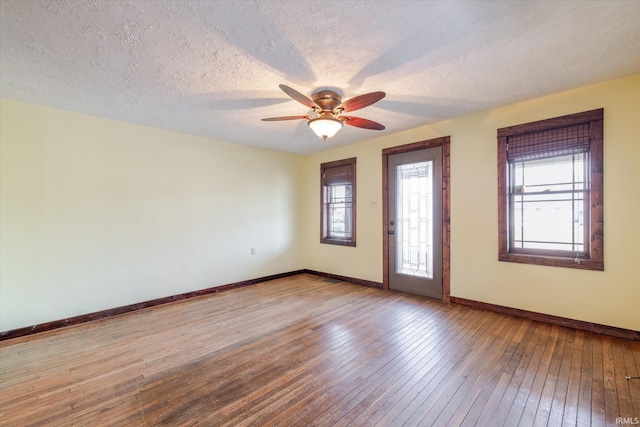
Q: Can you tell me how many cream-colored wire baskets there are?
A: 0